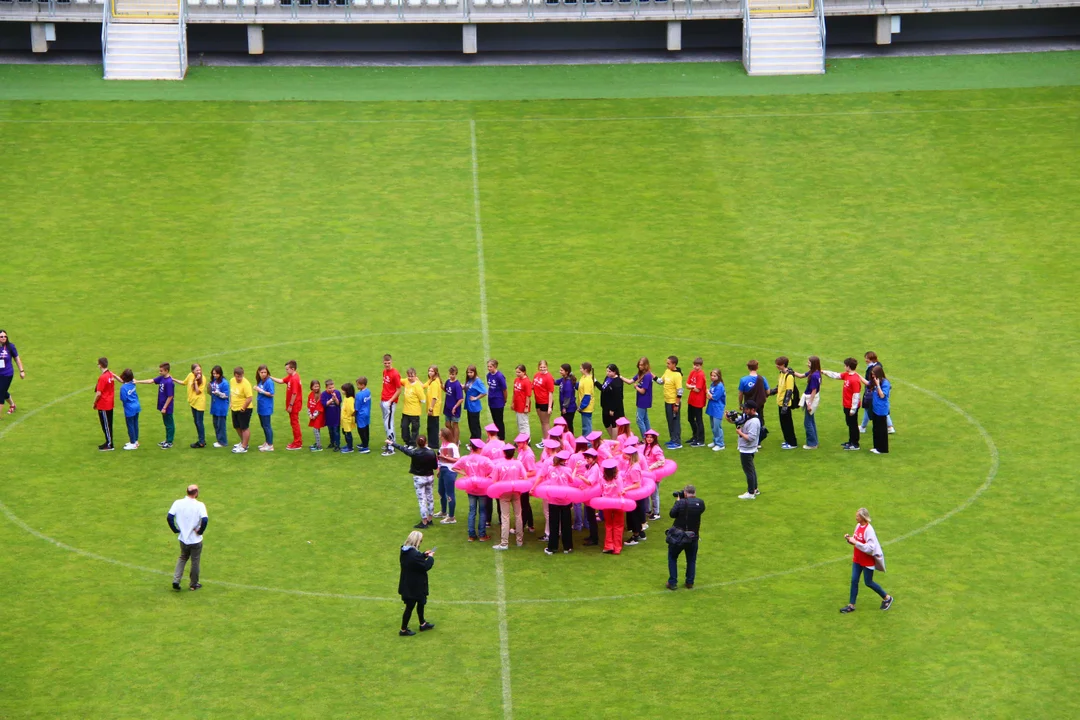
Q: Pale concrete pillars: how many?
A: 5